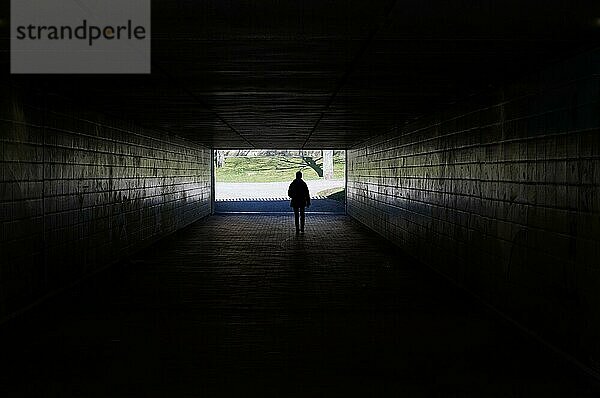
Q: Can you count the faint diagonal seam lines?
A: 2